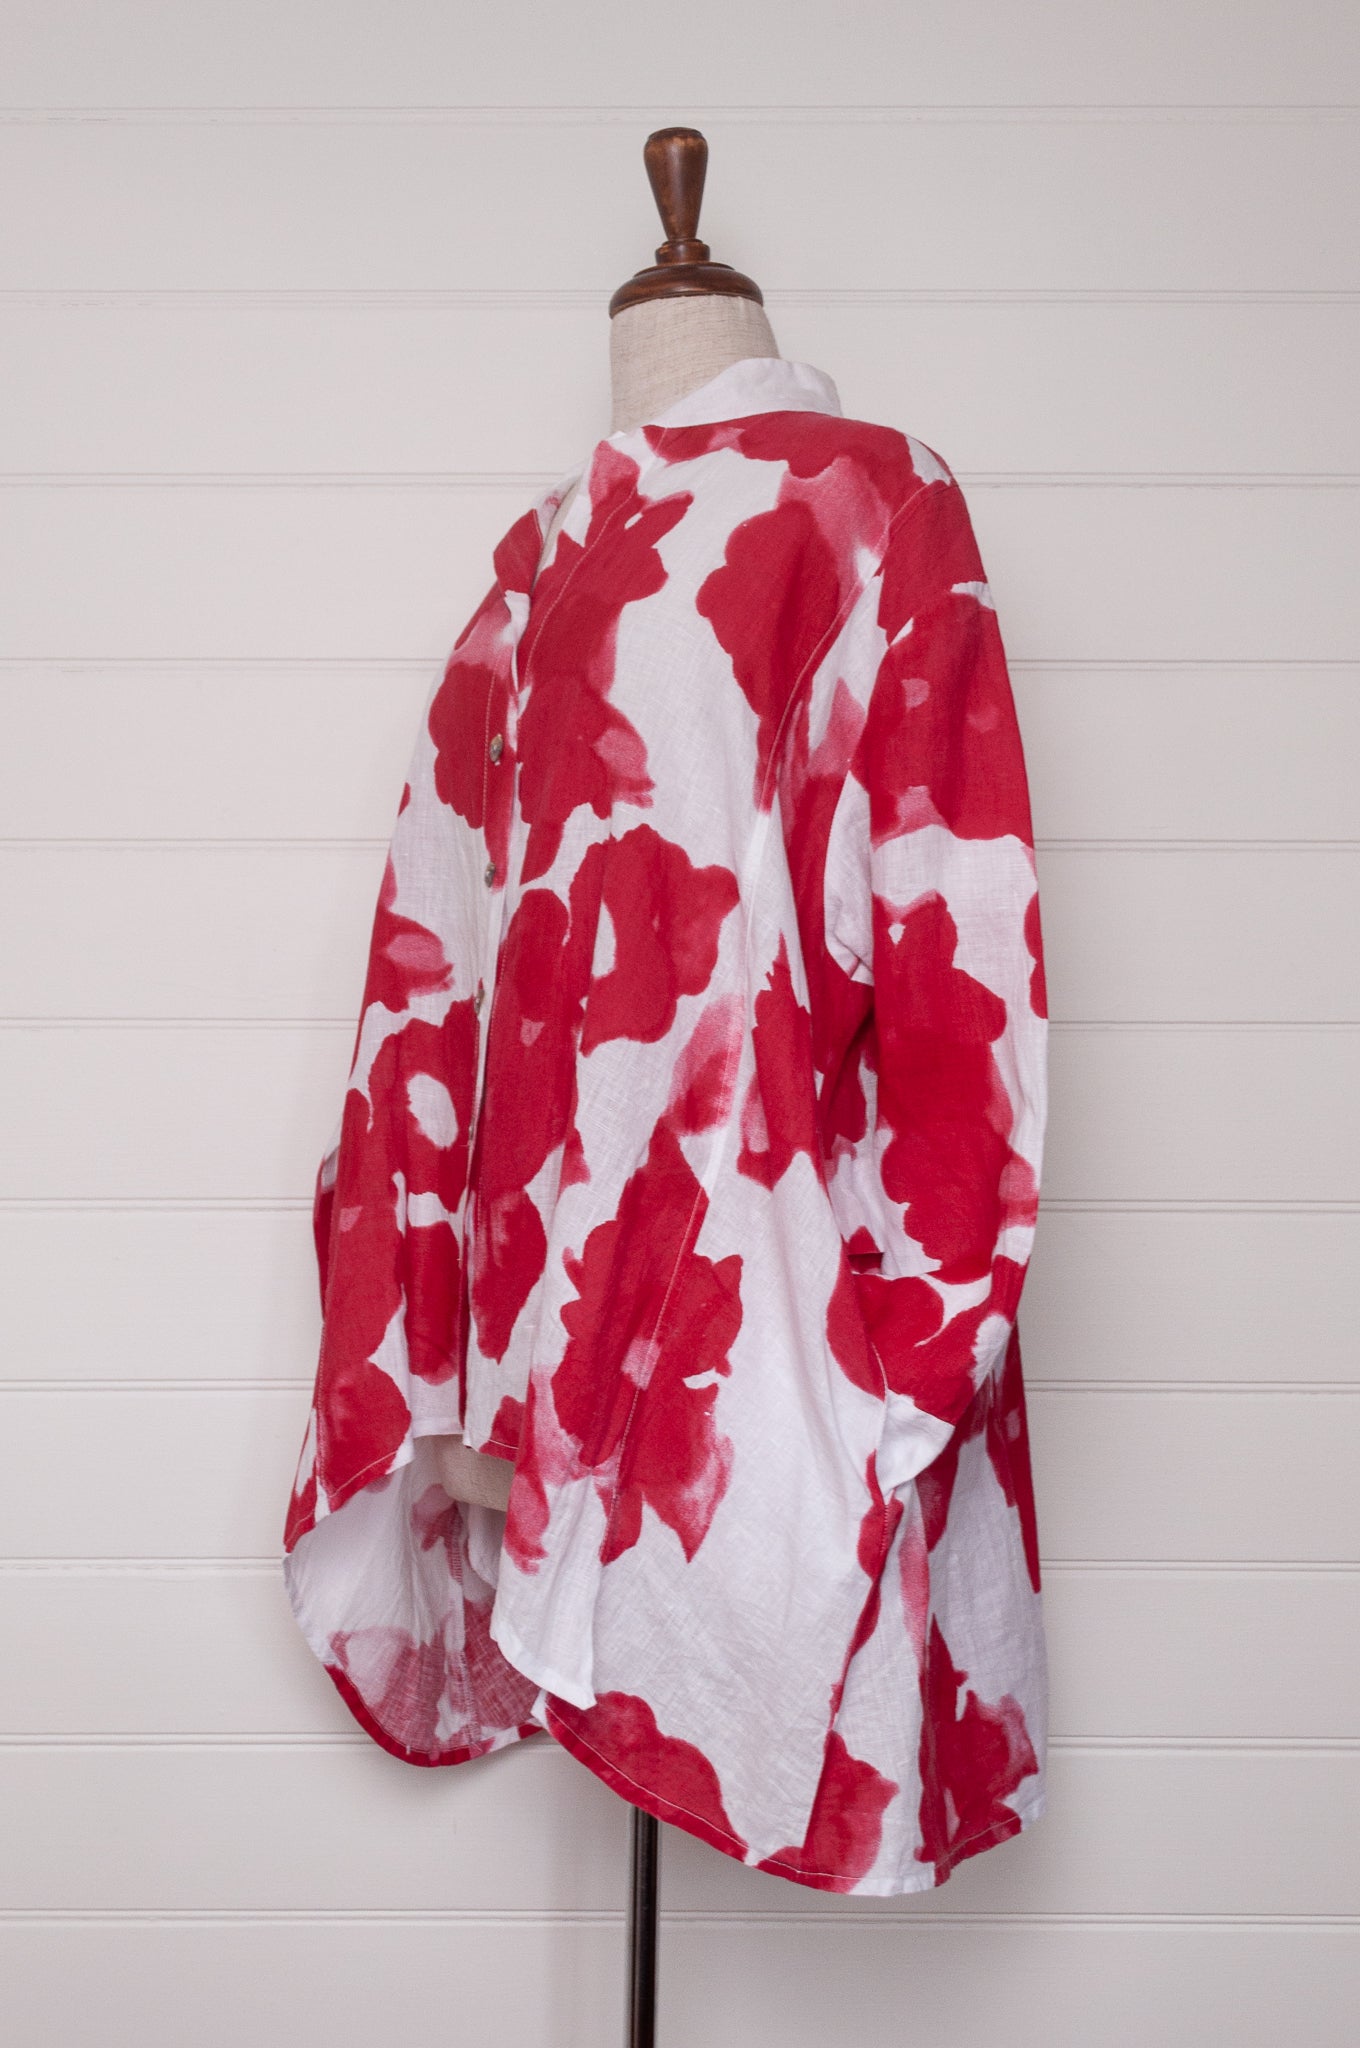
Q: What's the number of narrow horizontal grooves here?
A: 11